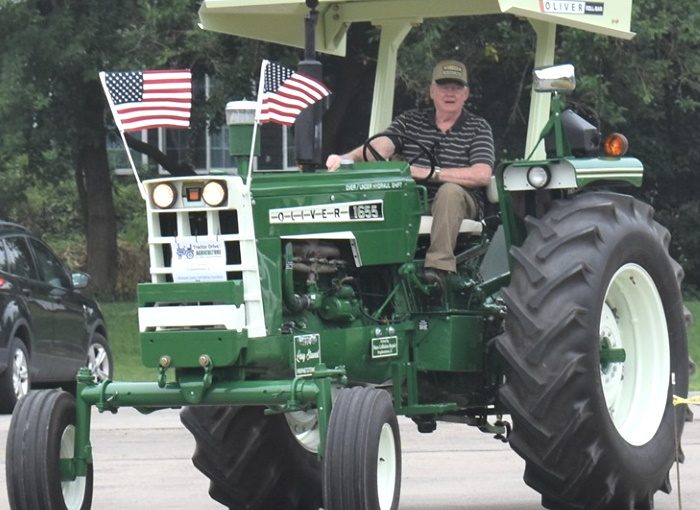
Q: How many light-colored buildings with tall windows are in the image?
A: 1